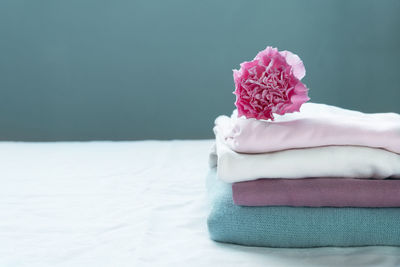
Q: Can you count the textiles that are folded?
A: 4